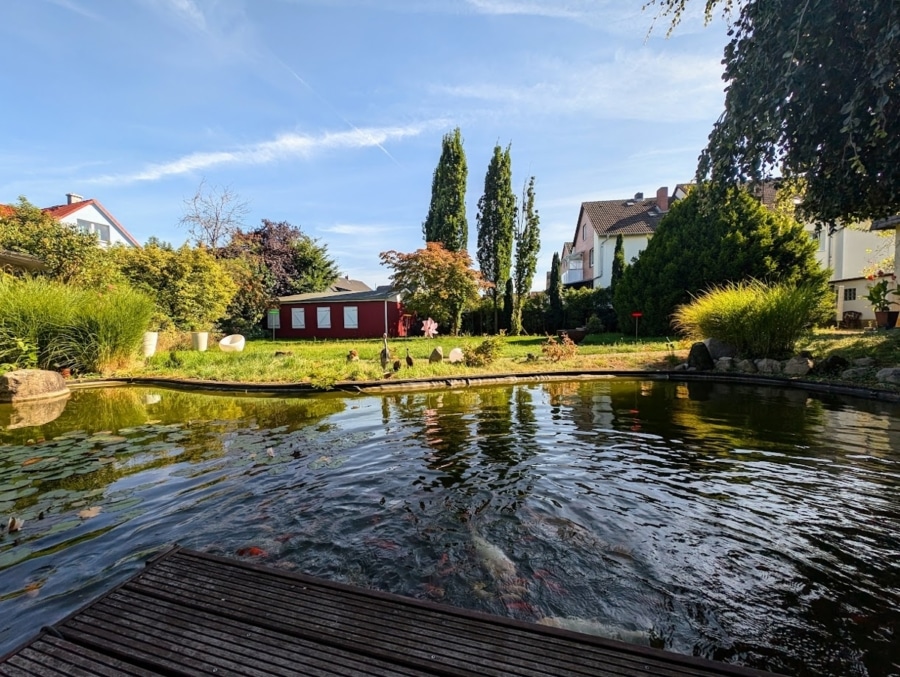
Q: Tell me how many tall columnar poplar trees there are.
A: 3